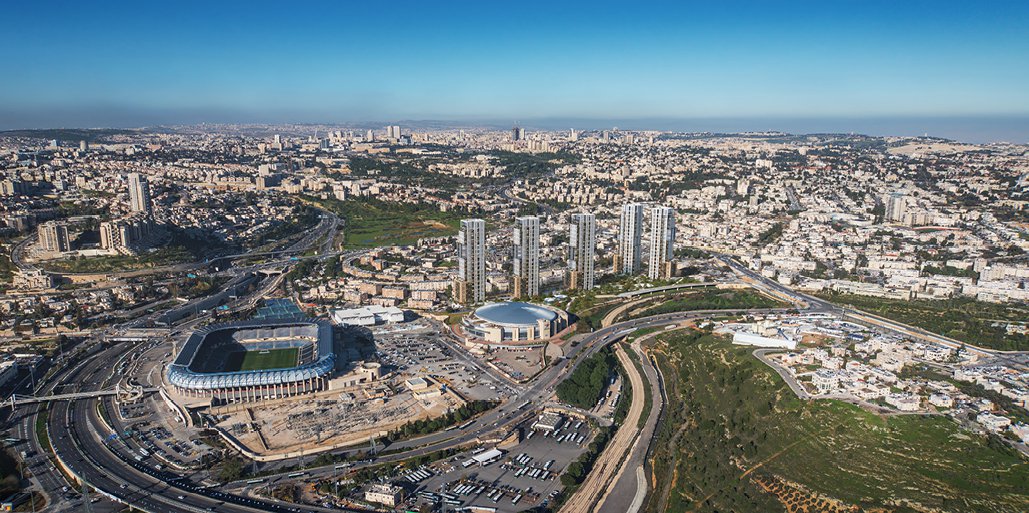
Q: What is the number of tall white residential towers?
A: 5